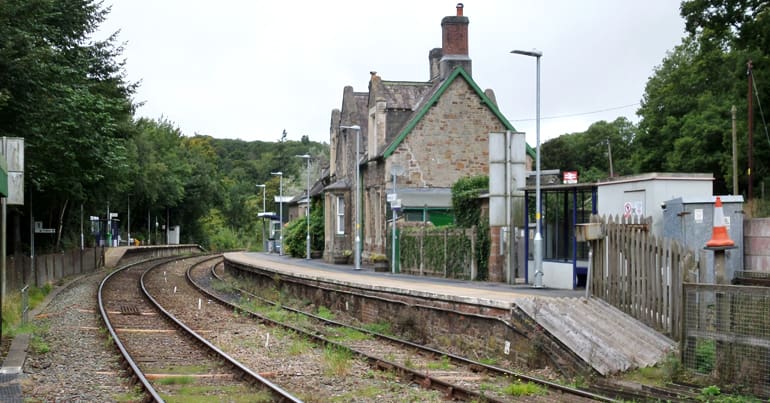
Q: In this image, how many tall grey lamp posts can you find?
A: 5